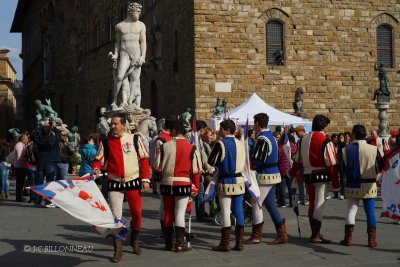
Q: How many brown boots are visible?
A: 12